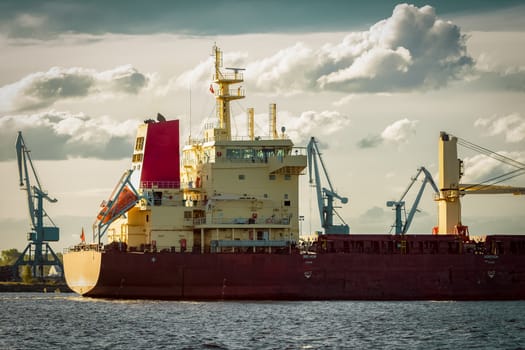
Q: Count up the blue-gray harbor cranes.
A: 3